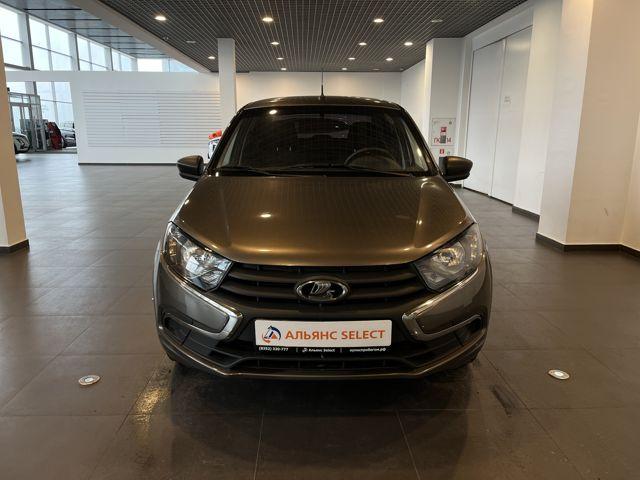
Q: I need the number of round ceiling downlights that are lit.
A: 12